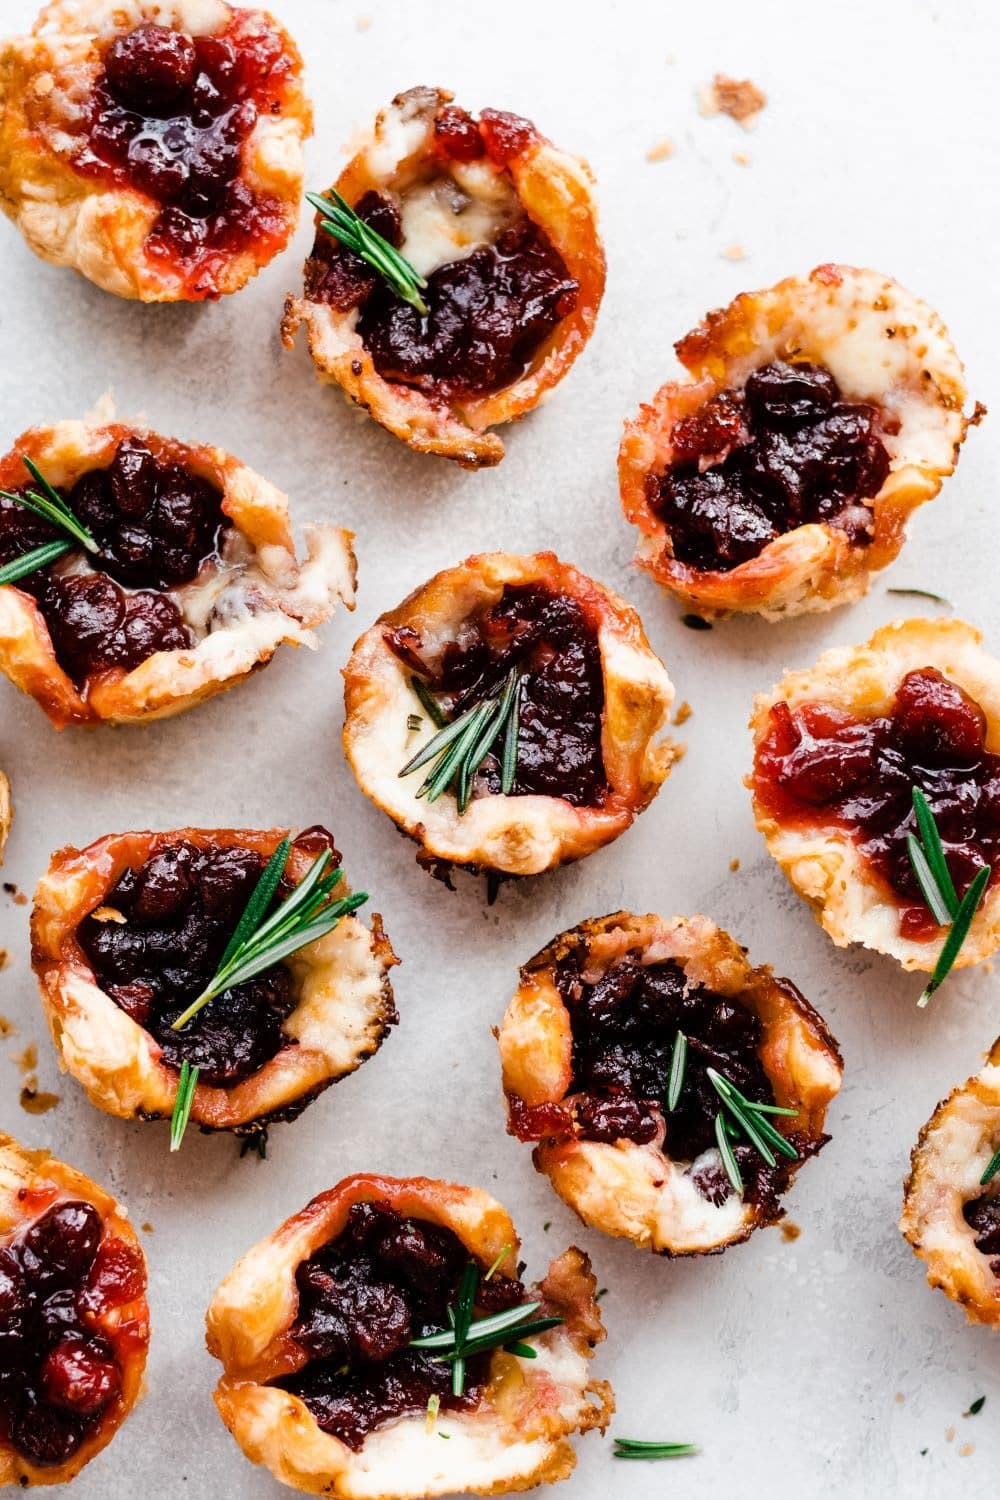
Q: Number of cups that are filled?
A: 11